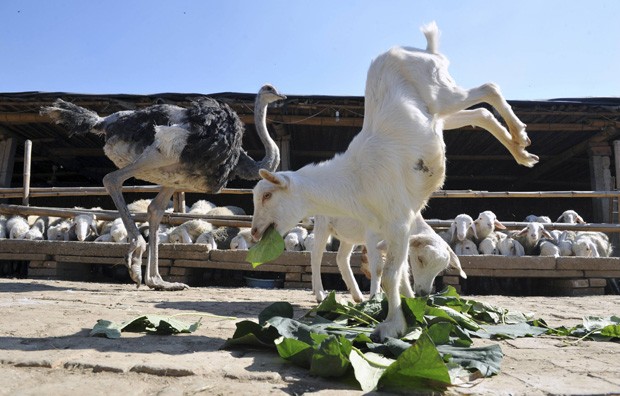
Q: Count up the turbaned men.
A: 0